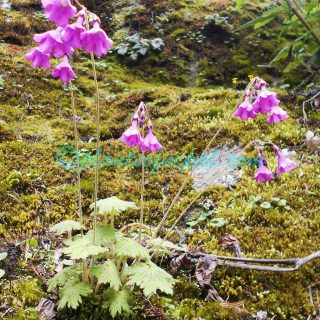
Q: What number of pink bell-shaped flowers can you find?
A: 13